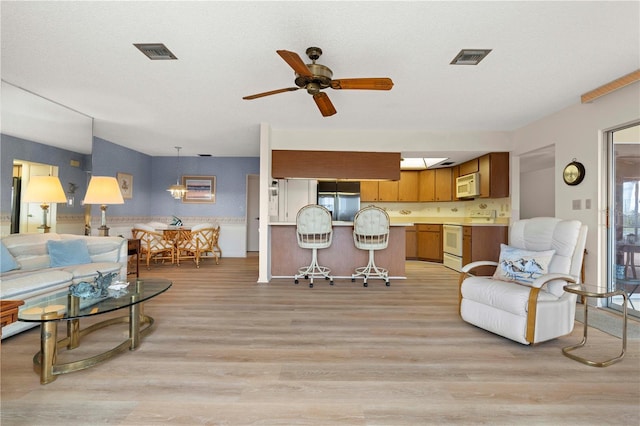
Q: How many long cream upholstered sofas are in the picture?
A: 1